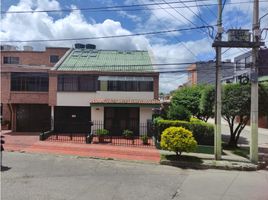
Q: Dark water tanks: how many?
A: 2